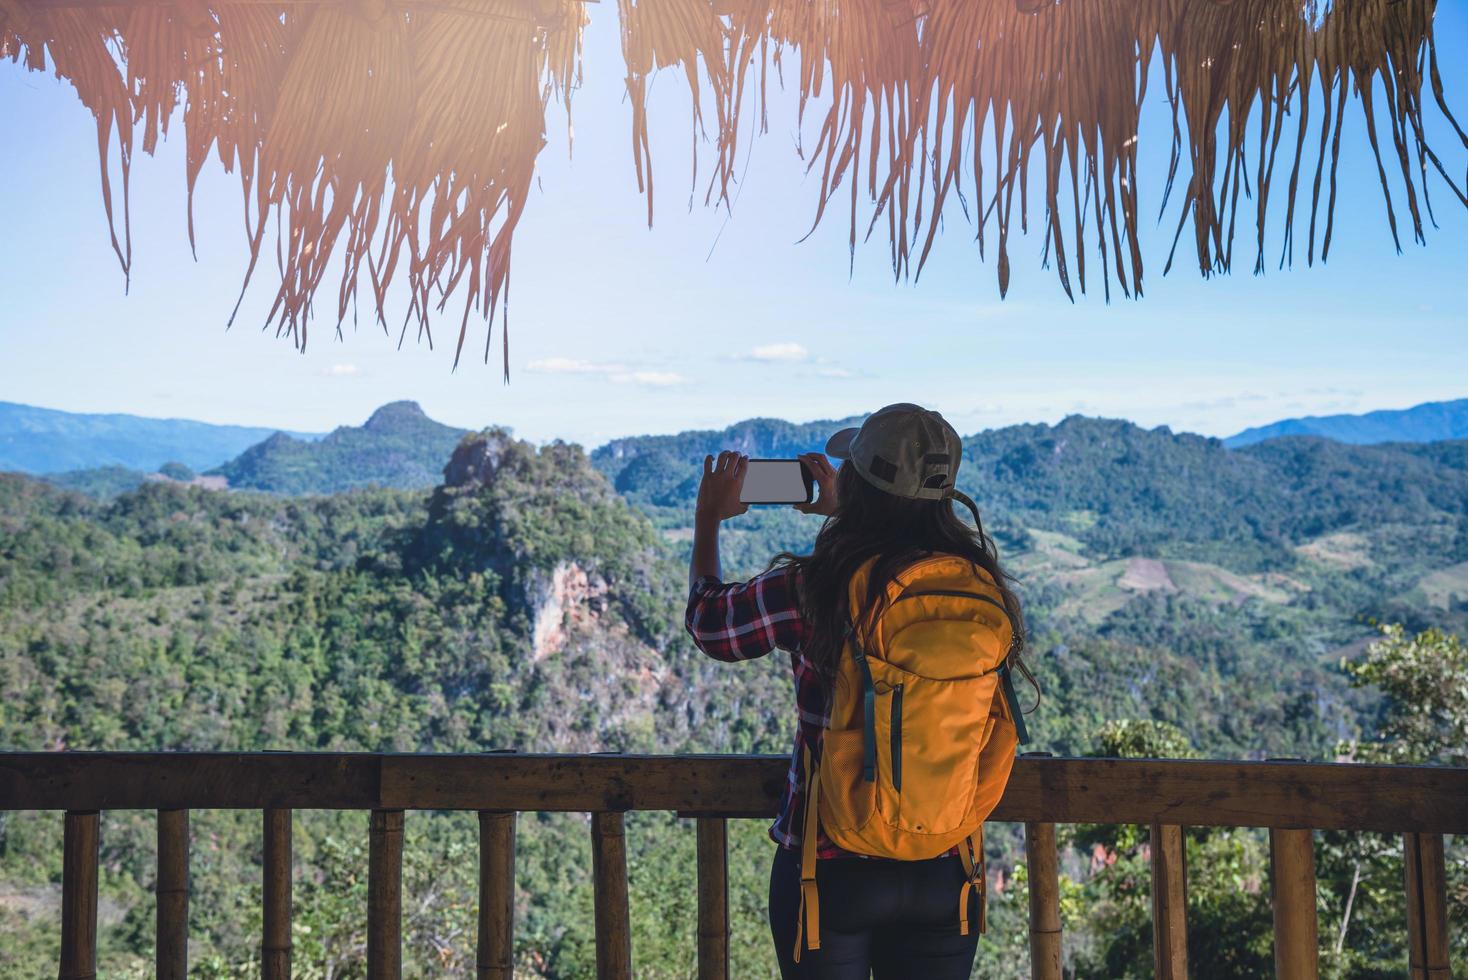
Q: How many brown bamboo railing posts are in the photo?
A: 11